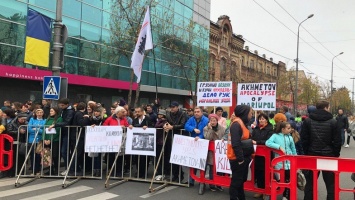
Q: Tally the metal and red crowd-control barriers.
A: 5